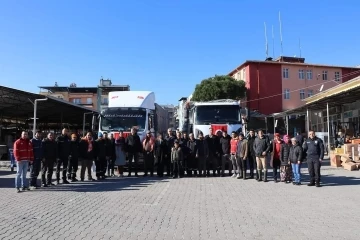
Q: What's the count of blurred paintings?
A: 0